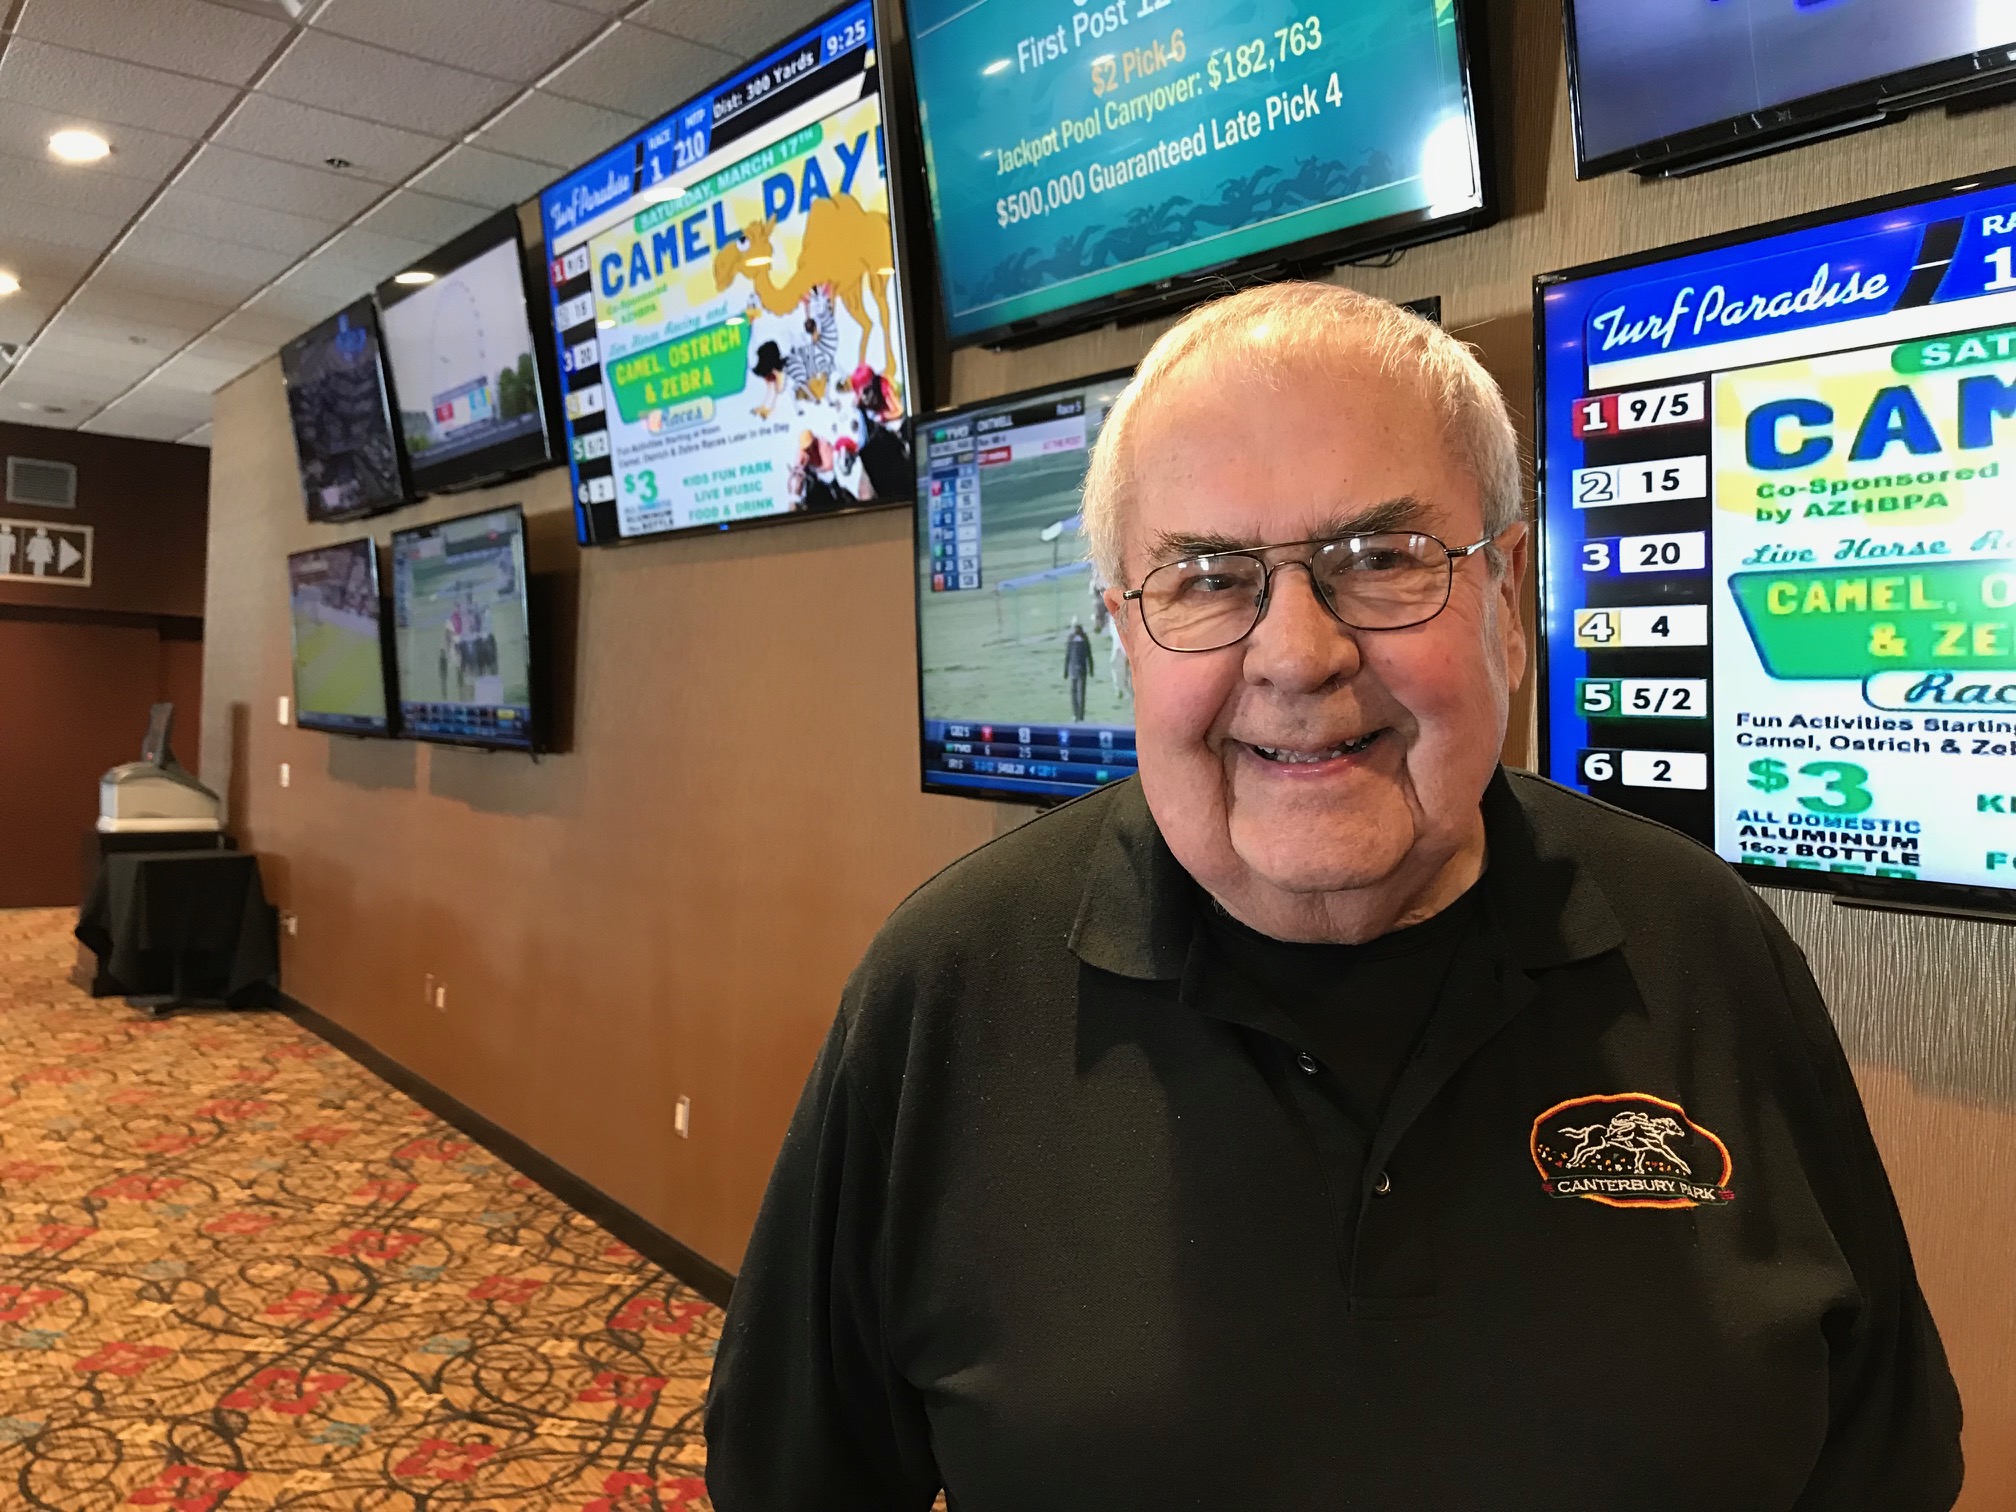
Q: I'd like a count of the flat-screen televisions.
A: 9